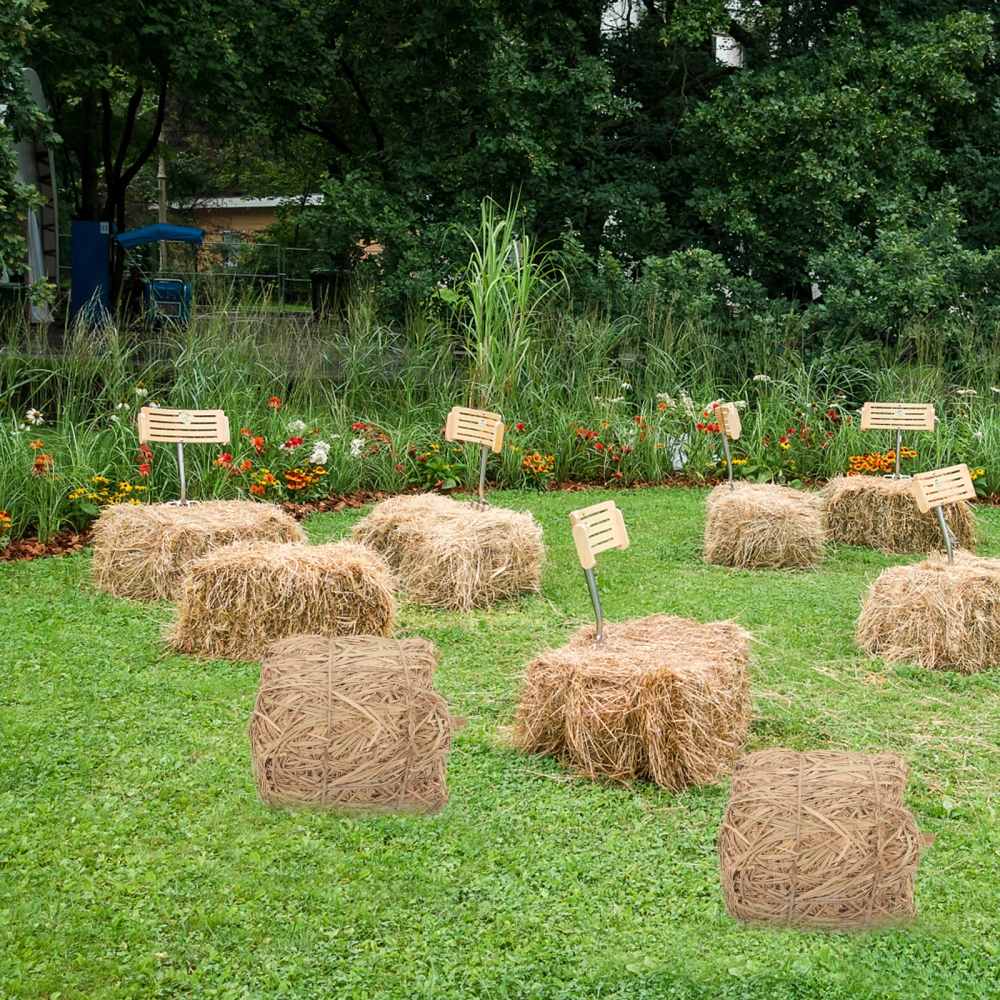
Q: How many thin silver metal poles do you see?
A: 6